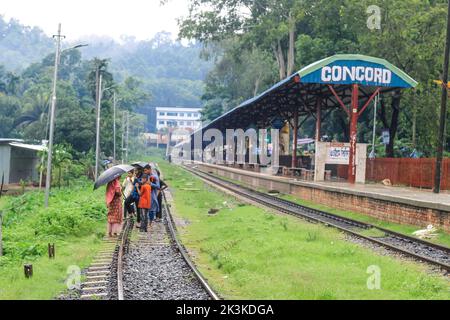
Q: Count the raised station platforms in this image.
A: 1